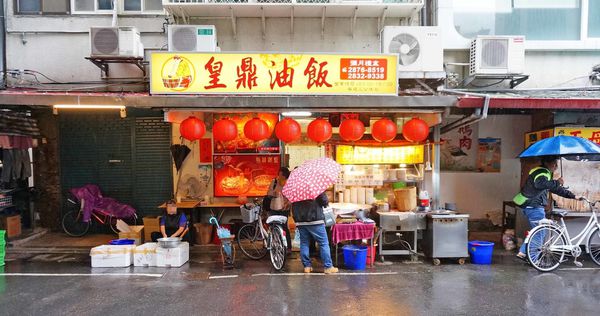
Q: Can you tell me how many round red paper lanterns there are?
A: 8